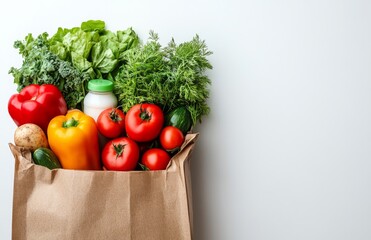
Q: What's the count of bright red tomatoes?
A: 5